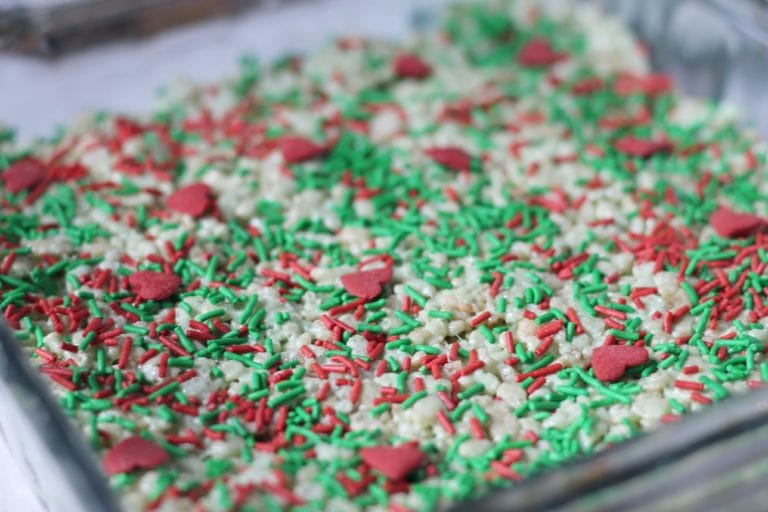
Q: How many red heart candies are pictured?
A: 13